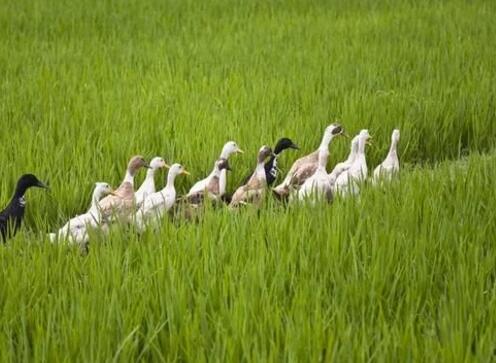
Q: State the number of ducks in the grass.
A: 14